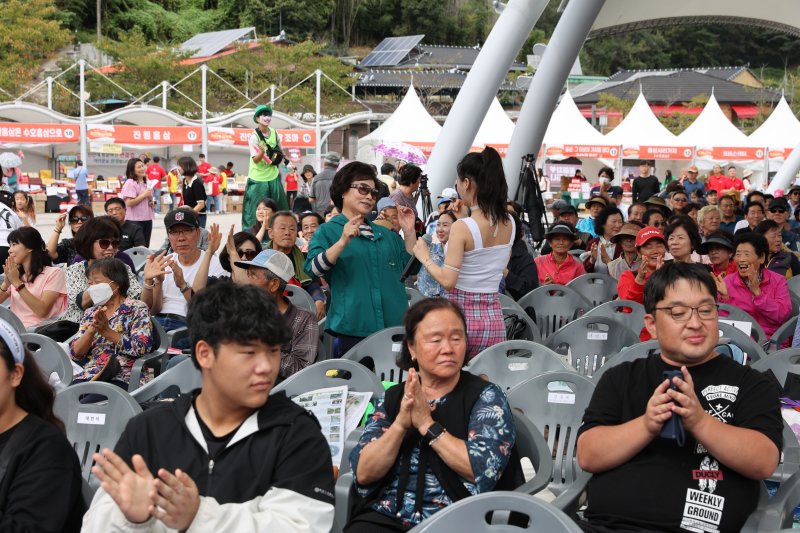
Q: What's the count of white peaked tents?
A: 6